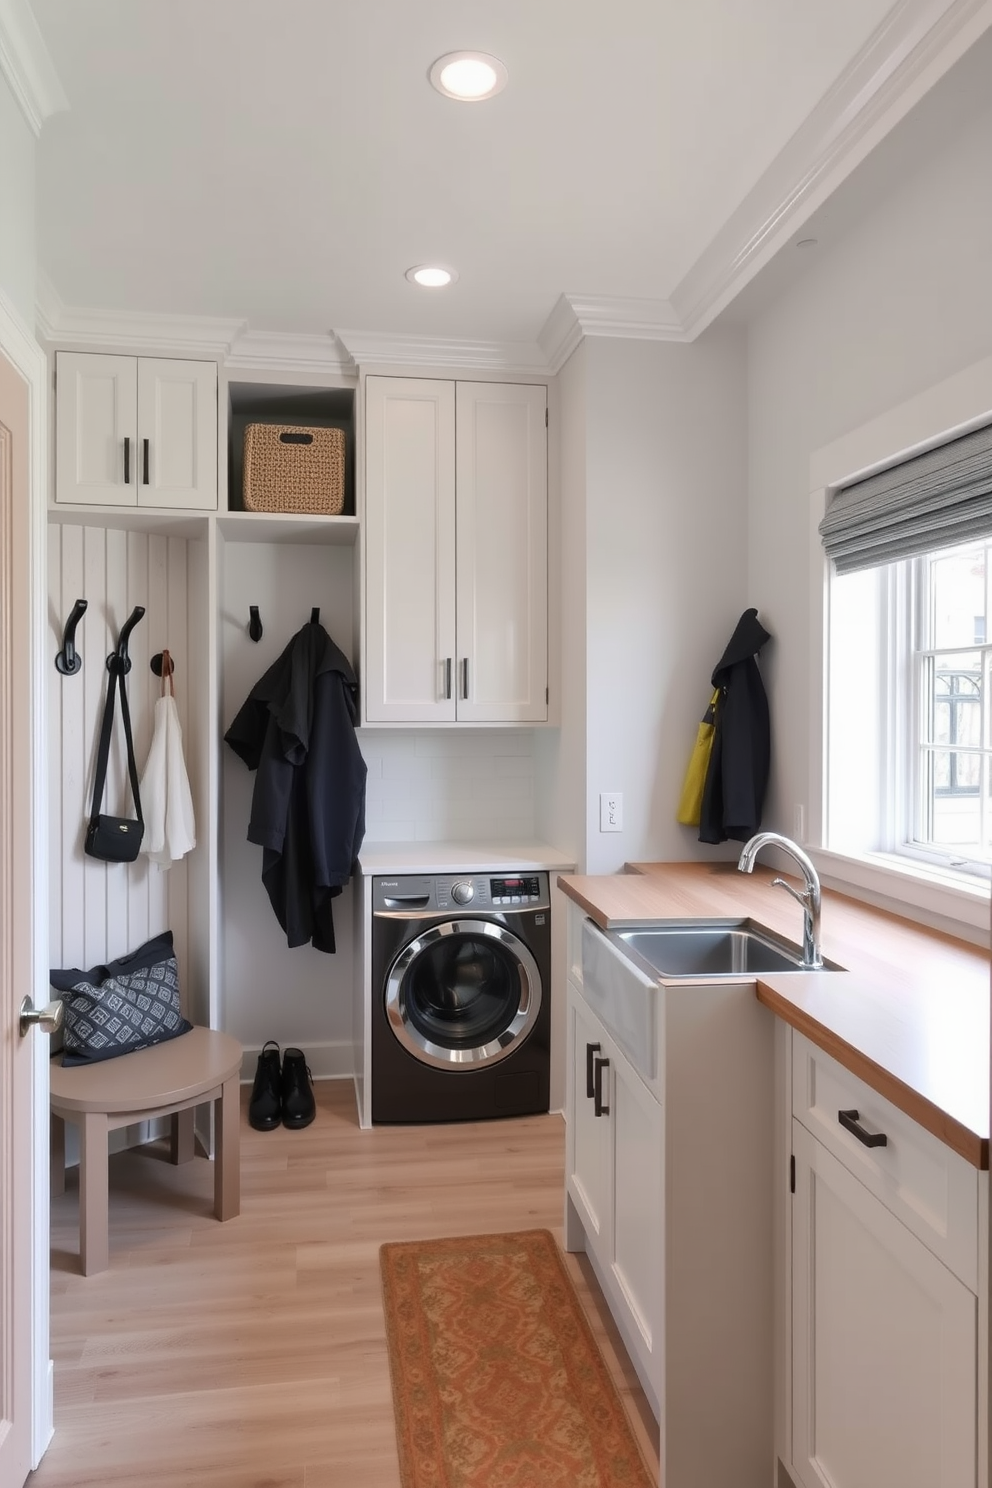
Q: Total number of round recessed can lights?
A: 2